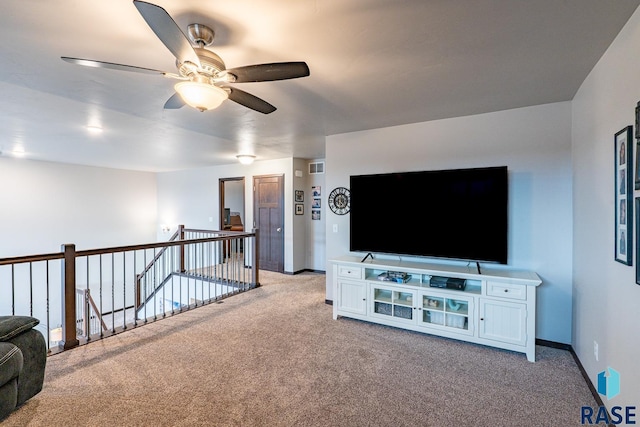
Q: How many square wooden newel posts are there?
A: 5